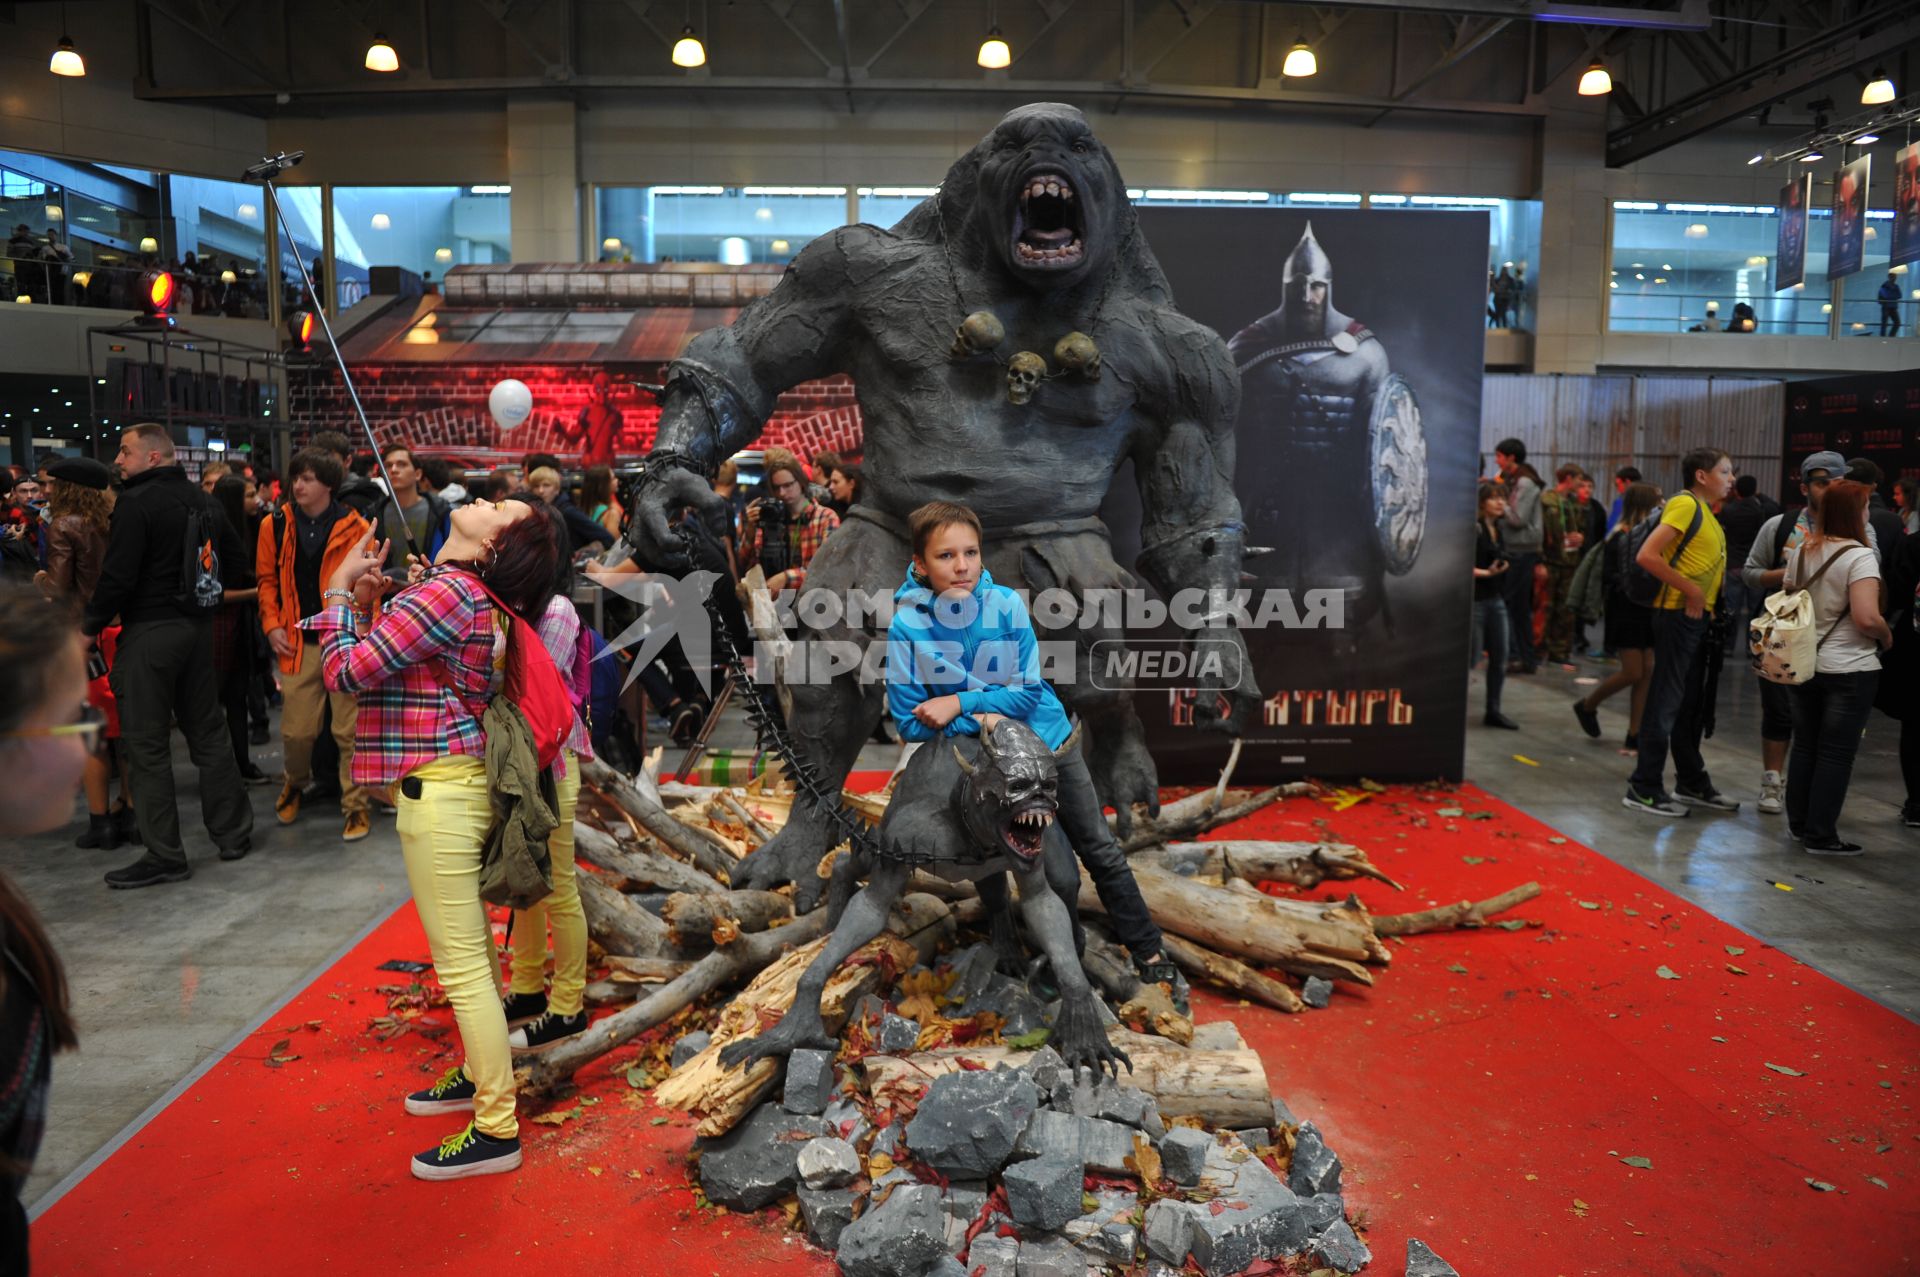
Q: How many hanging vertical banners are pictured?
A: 3